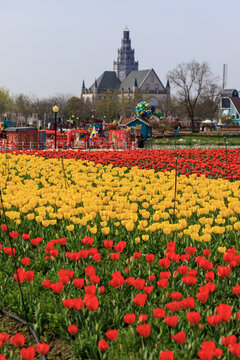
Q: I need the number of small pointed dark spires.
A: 4